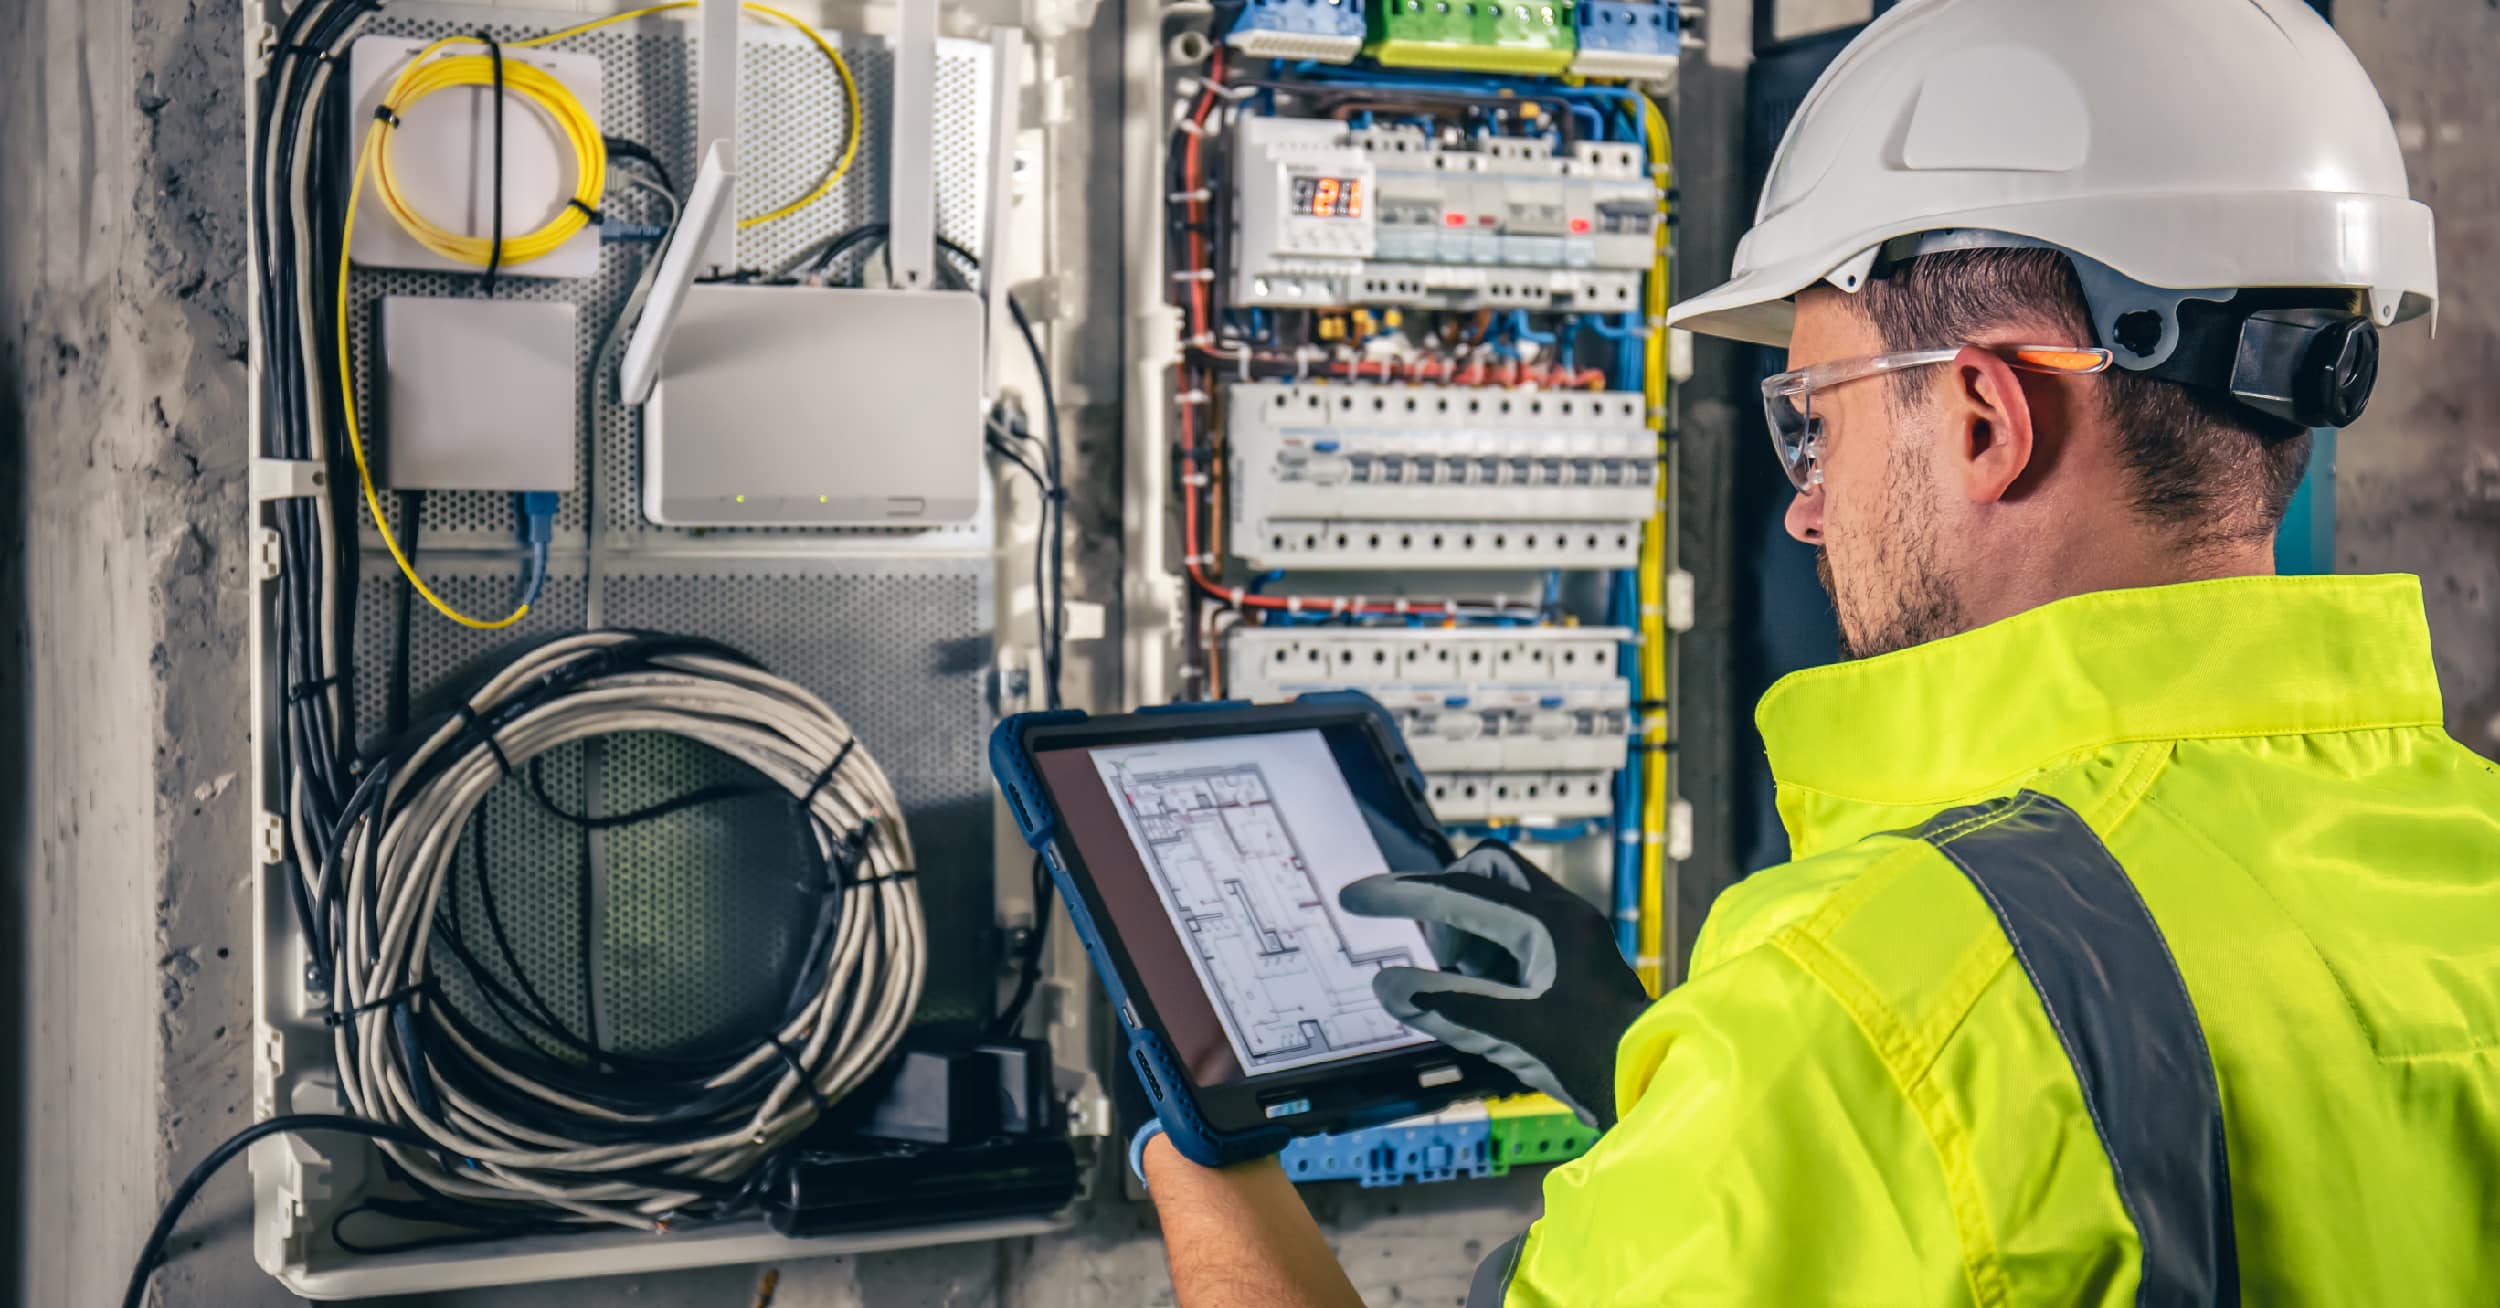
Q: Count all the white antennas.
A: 4